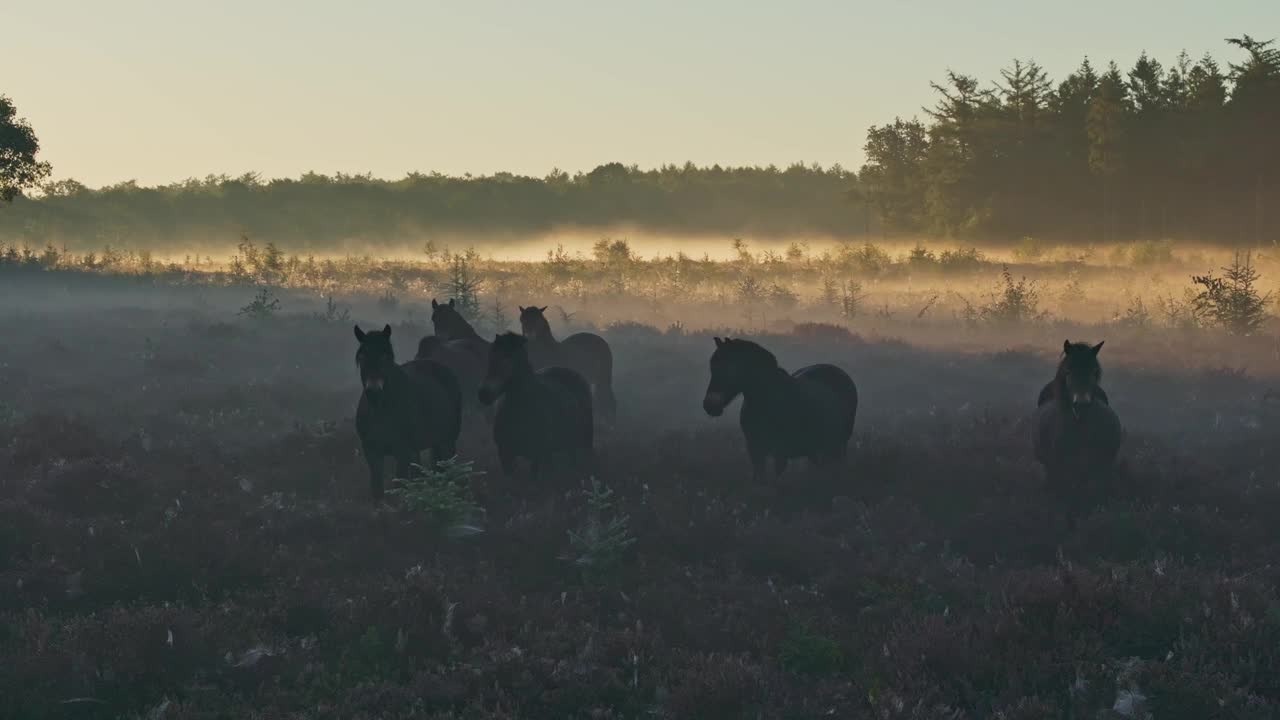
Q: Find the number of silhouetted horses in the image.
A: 6